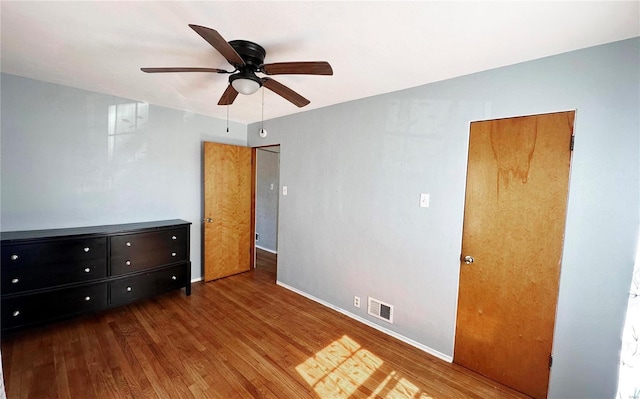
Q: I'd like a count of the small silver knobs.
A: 12